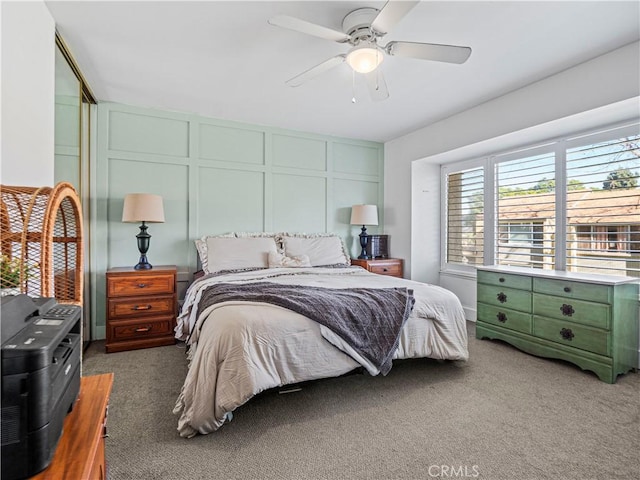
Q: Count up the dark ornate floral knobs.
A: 4